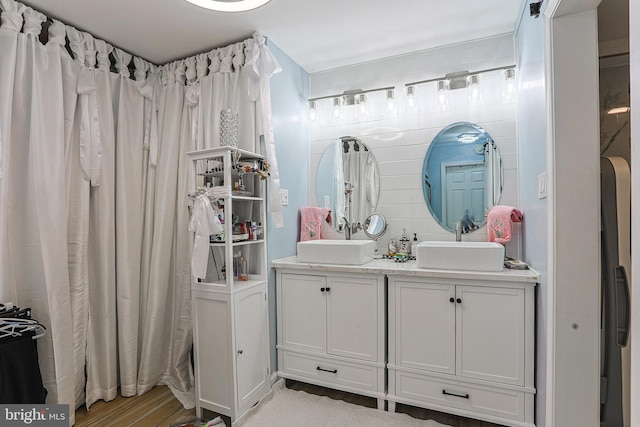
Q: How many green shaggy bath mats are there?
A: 0